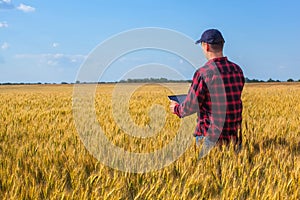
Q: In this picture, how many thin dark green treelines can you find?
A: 1